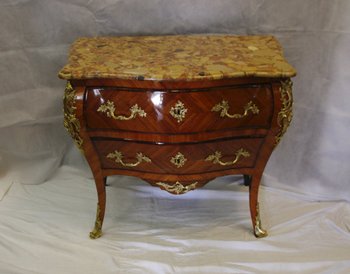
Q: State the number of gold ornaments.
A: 11